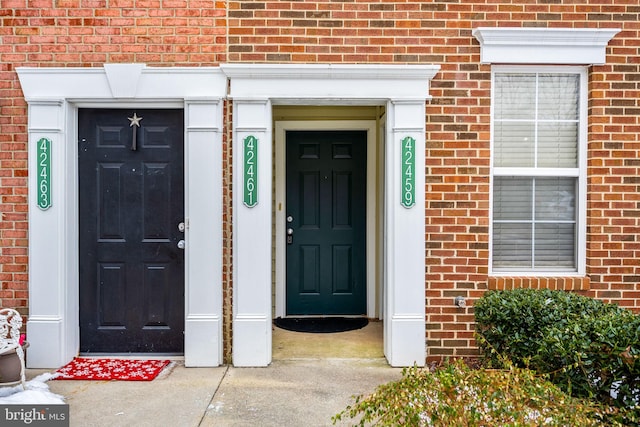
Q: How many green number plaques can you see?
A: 3